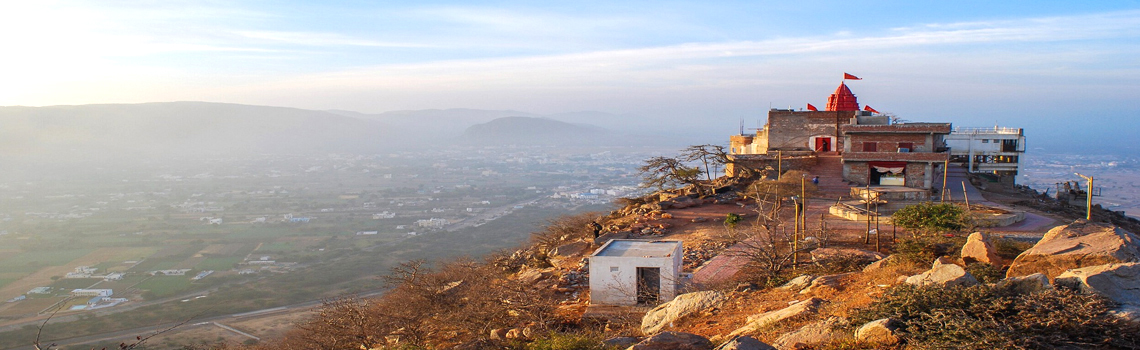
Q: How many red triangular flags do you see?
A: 3